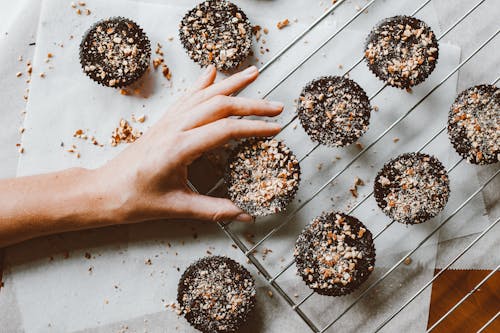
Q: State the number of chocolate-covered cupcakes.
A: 9